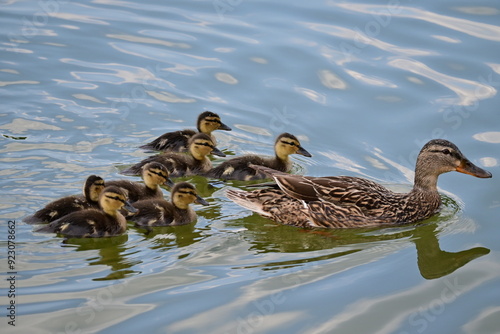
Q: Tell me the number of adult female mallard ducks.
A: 1